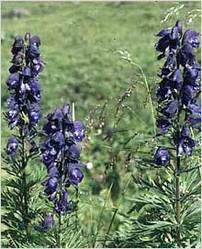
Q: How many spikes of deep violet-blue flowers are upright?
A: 3